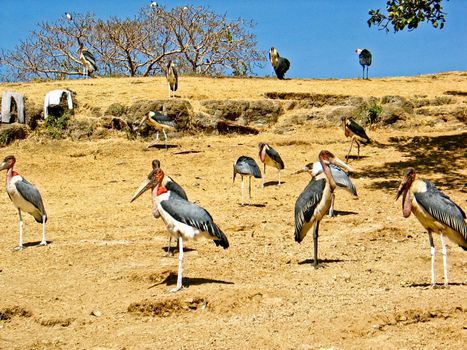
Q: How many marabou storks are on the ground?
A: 14